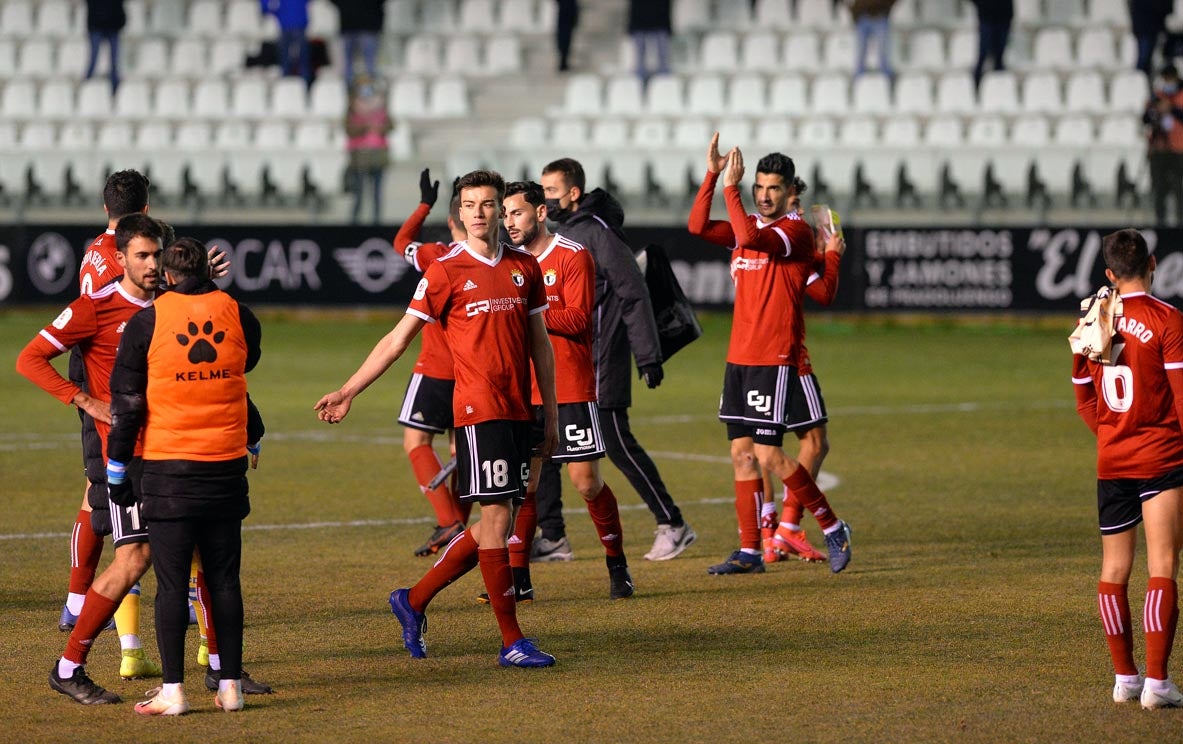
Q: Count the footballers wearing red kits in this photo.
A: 8